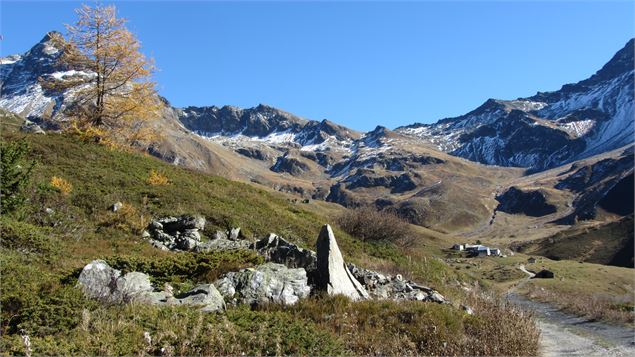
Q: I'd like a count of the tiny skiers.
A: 0